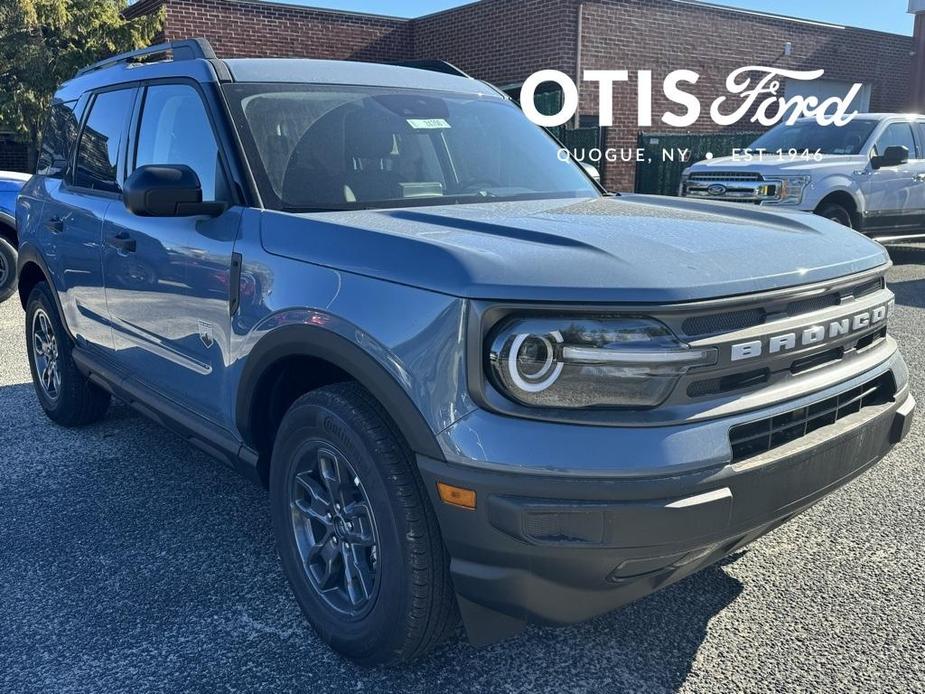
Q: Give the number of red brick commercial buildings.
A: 1